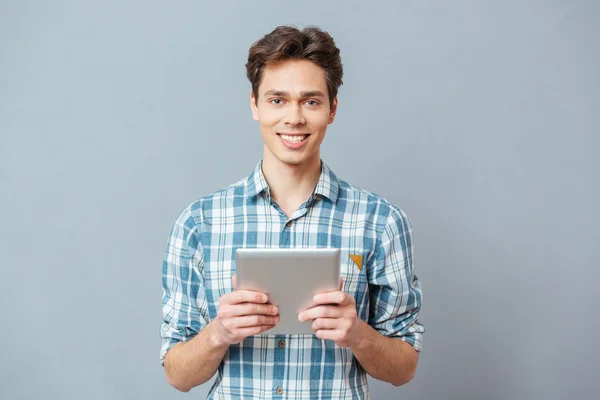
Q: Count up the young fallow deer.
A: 0